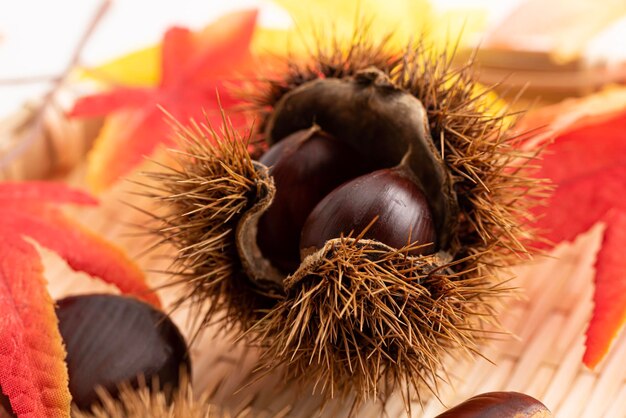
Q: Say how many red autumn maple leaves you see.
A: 3